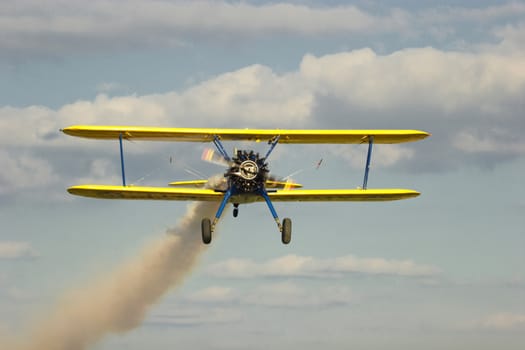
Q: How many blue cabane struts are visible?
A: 2